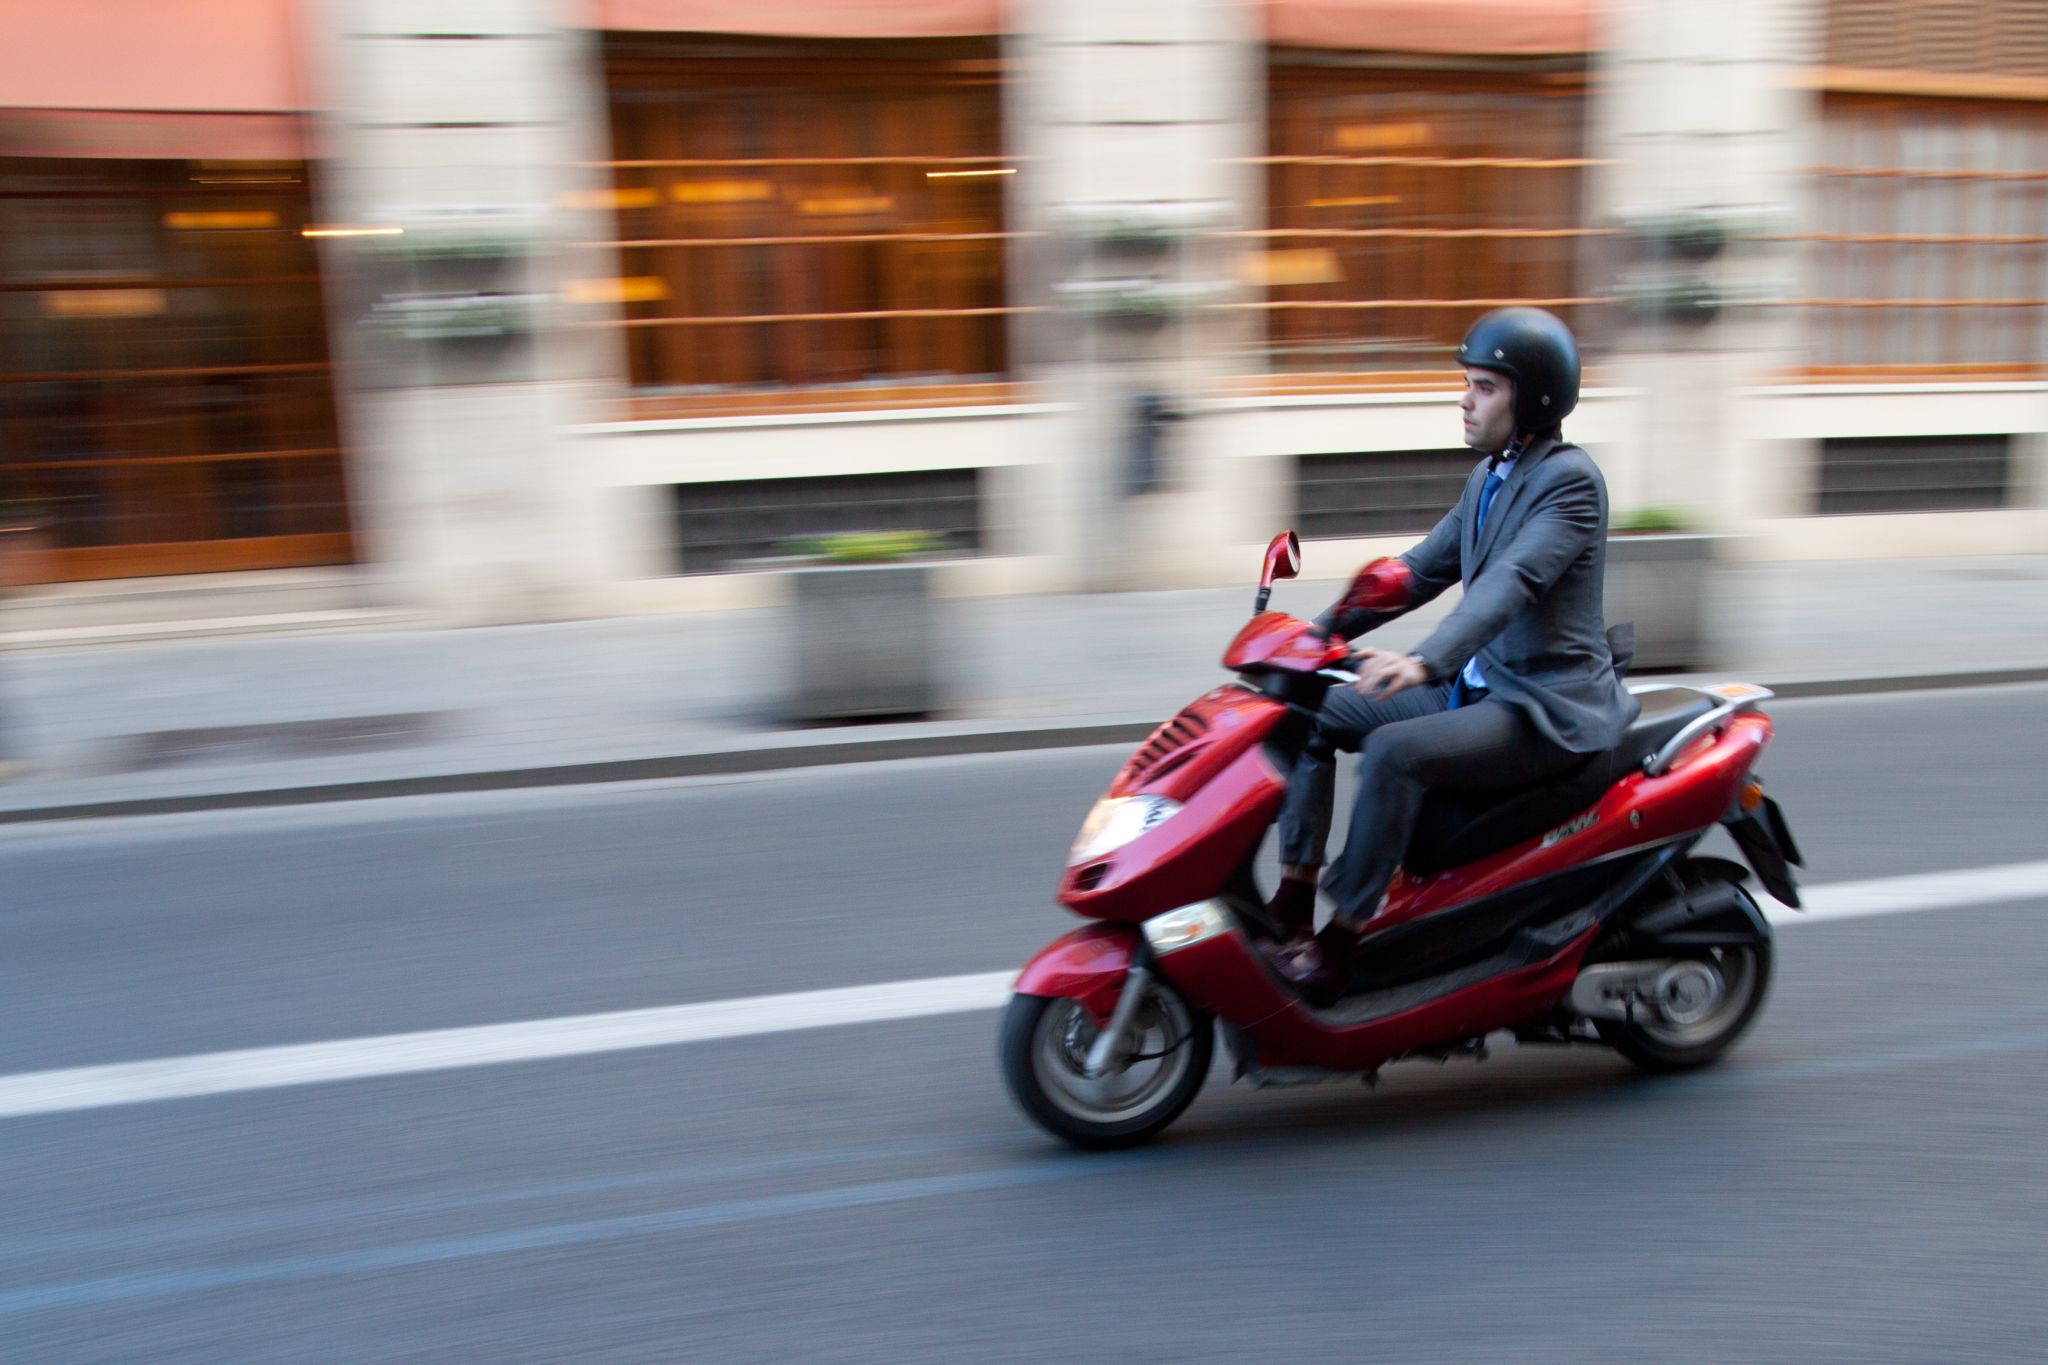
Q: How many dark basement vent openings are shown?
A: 3